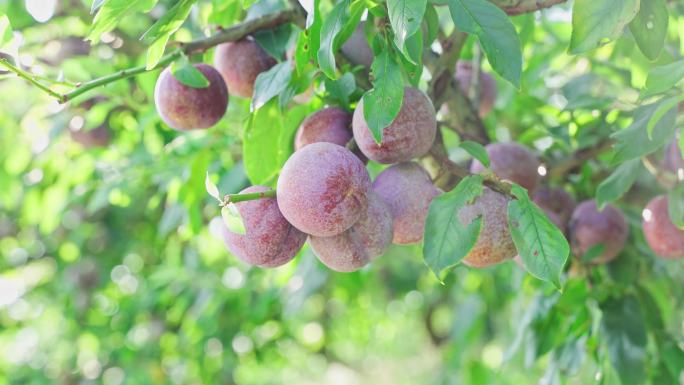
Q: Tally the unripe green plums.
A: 0